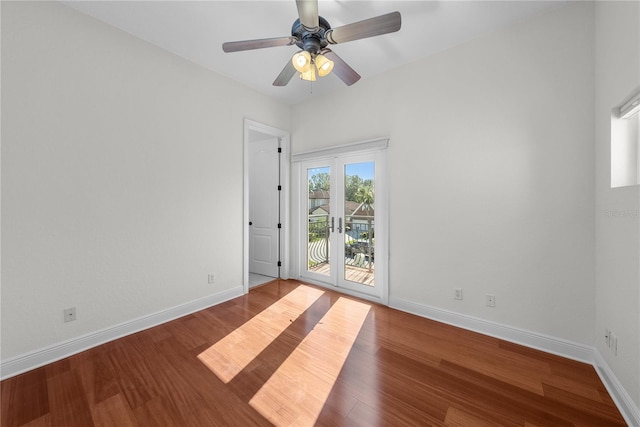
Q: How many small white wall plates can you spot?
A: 6